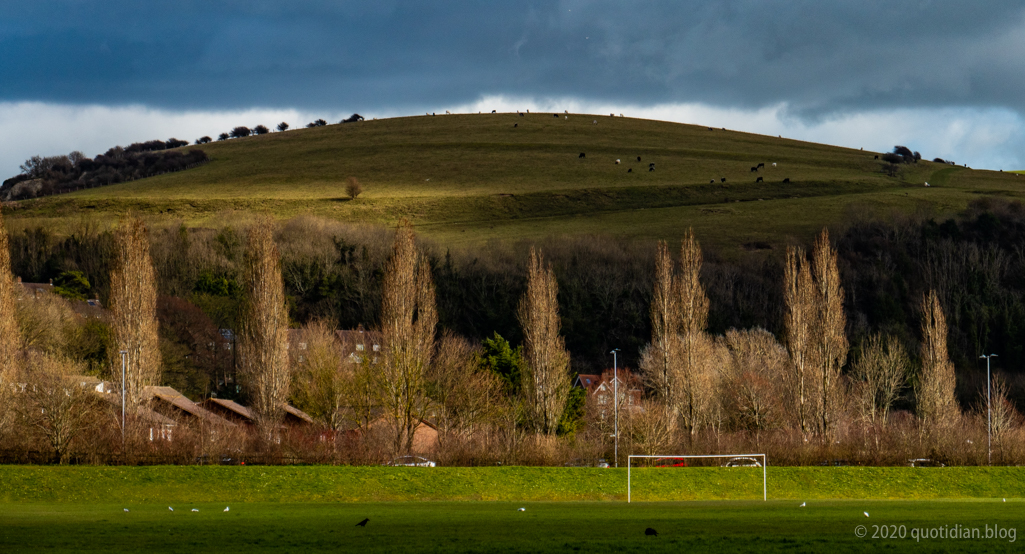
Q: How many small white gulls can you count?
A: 8